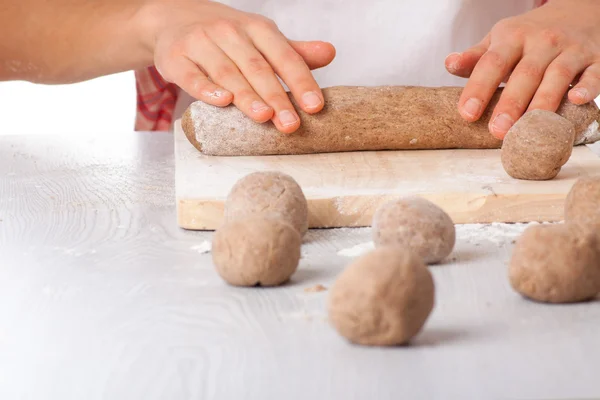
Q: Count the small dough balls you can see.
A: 7